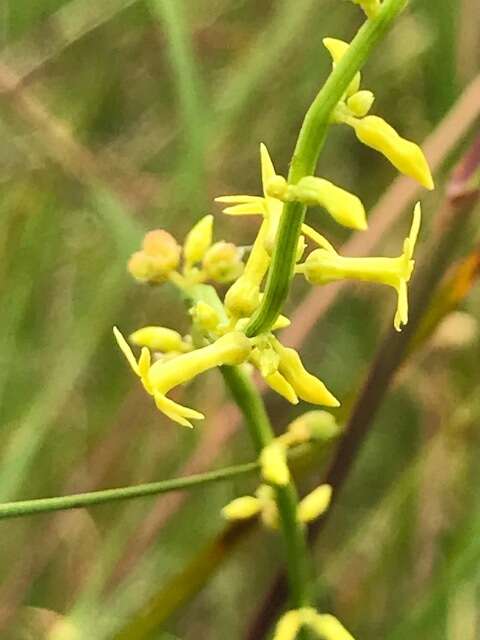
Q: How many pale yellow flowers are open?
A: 3